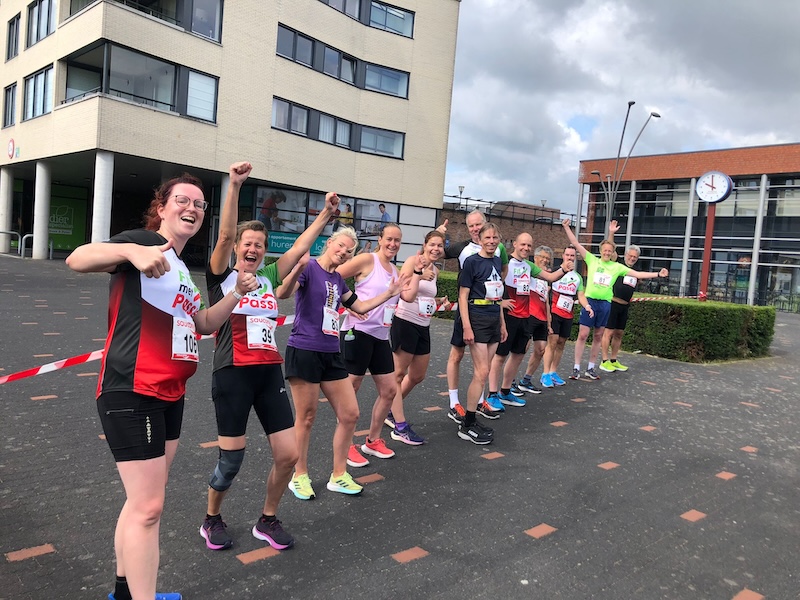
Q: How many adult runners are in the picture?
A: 12